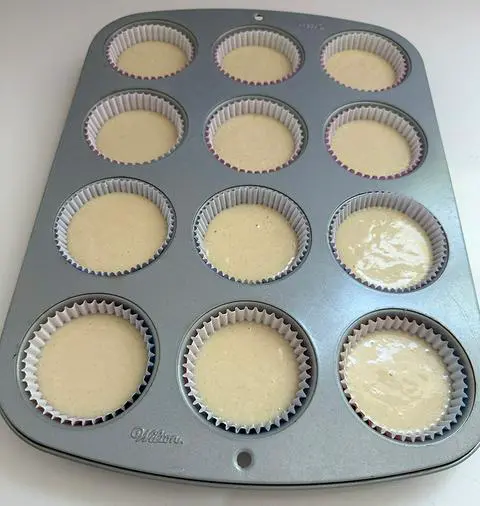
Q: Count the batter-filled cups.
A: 12